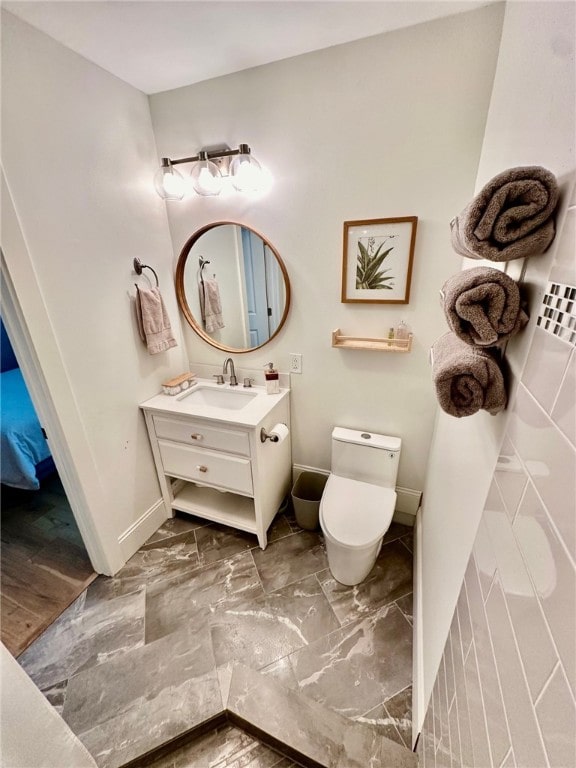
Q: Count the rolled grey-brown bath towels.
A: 3